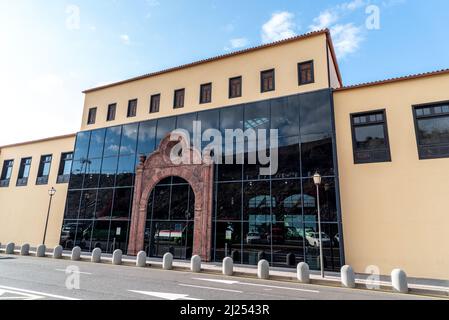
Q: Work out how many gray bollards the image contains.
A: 15